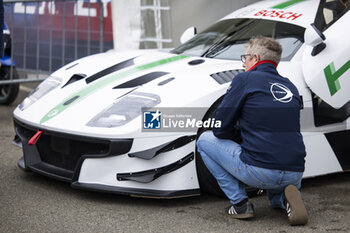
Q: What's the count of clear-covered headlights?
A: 2